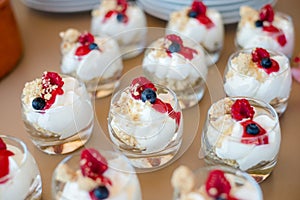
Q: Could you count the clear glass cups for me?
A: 12